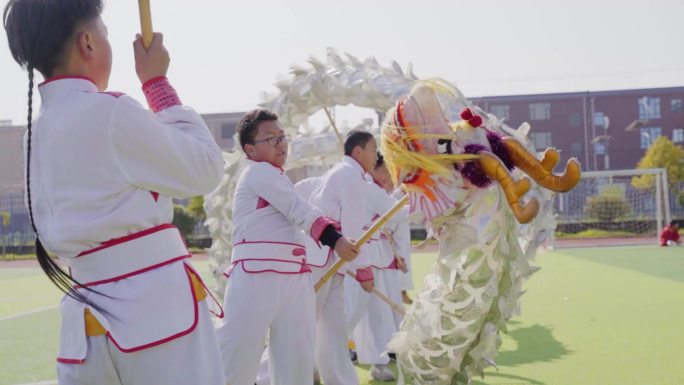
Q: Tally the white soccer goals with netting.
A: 1